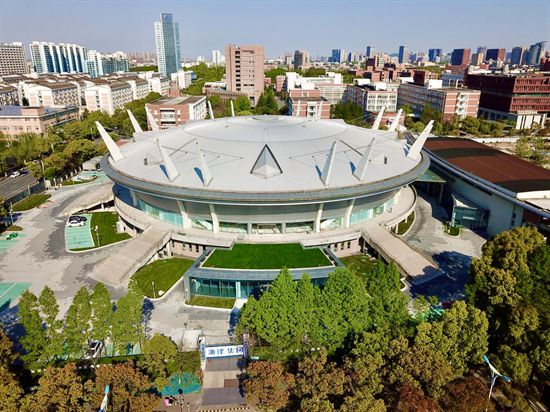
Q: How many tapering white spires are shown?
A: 14